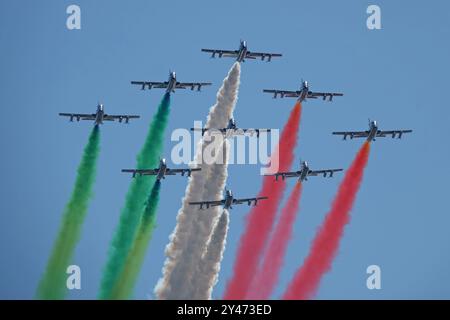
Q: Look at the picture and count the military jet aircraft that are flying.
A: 9